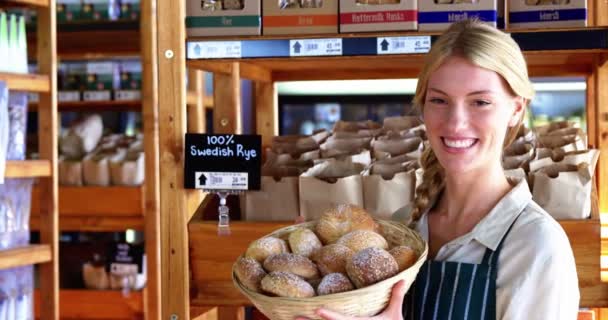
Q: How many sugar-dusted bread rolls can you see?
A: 11